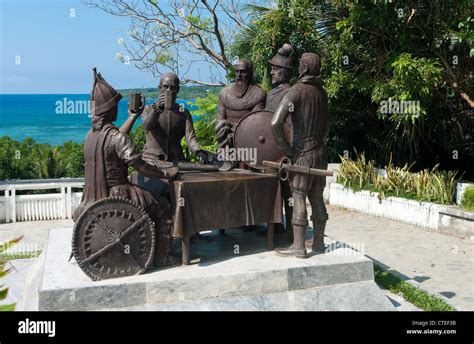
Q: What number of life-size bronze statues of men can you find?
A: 5